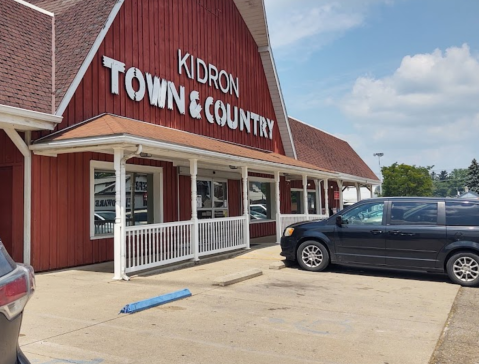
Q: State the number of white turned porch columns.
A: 6